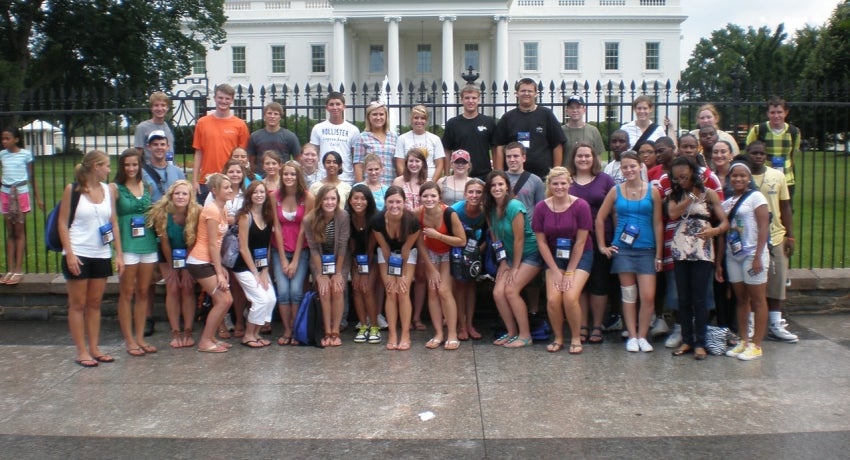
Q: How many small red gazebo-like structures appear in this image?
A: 0